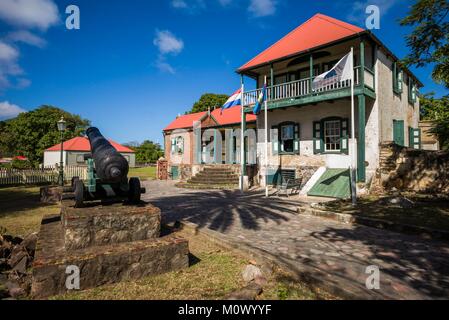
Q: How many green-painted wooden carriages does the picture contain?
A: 1